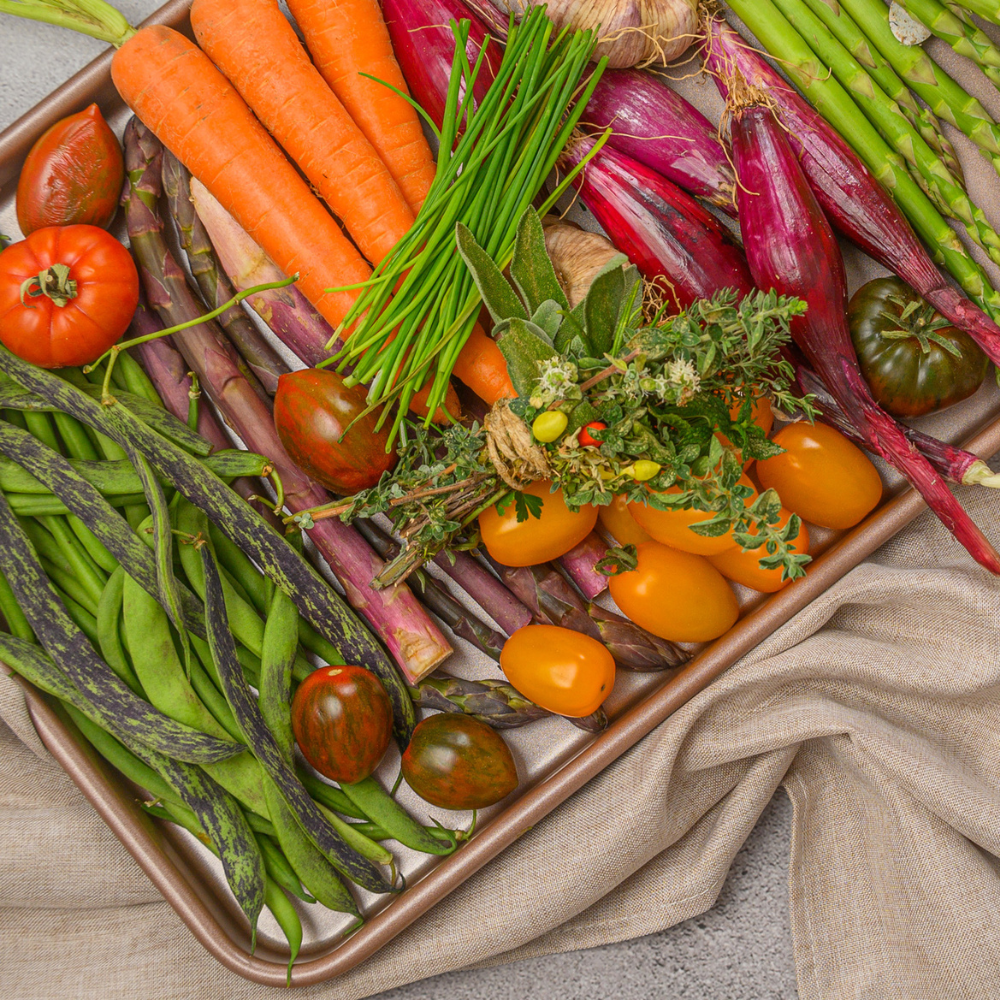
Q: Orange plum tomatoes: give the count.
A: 8